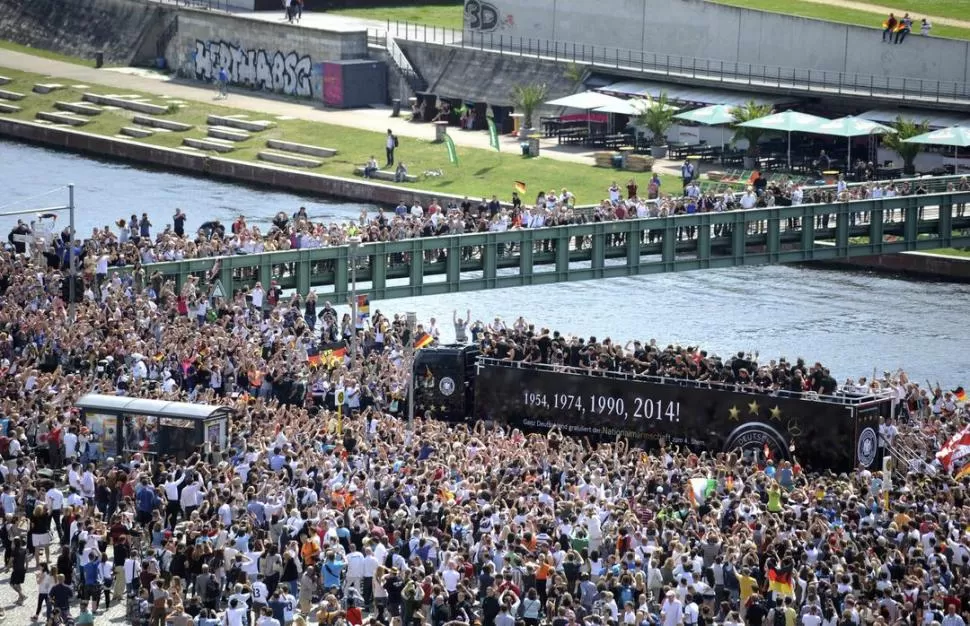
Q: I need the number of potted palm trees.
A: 4